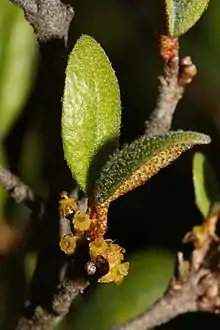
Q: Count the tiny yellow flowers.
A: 6